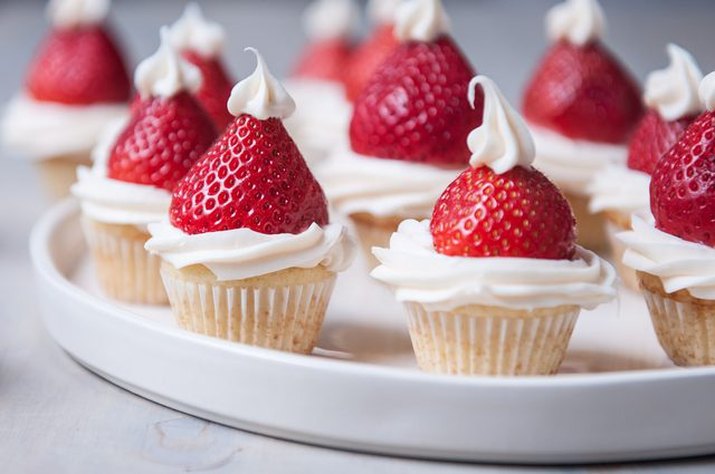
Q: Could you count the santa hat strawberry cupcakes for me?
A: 11